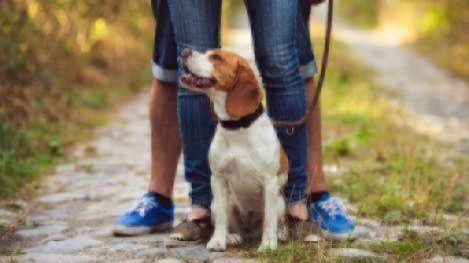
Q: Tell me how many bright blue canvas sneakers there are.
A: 2